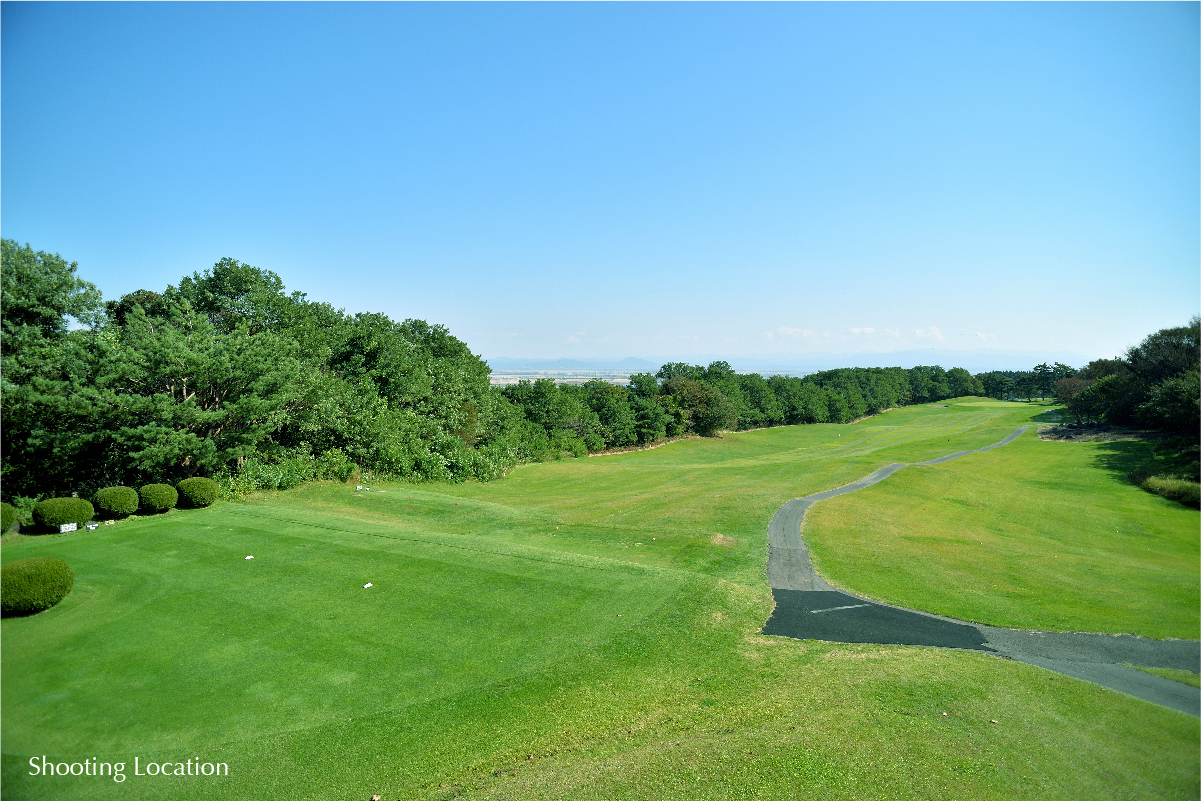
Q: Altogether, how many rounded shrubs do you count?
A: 6